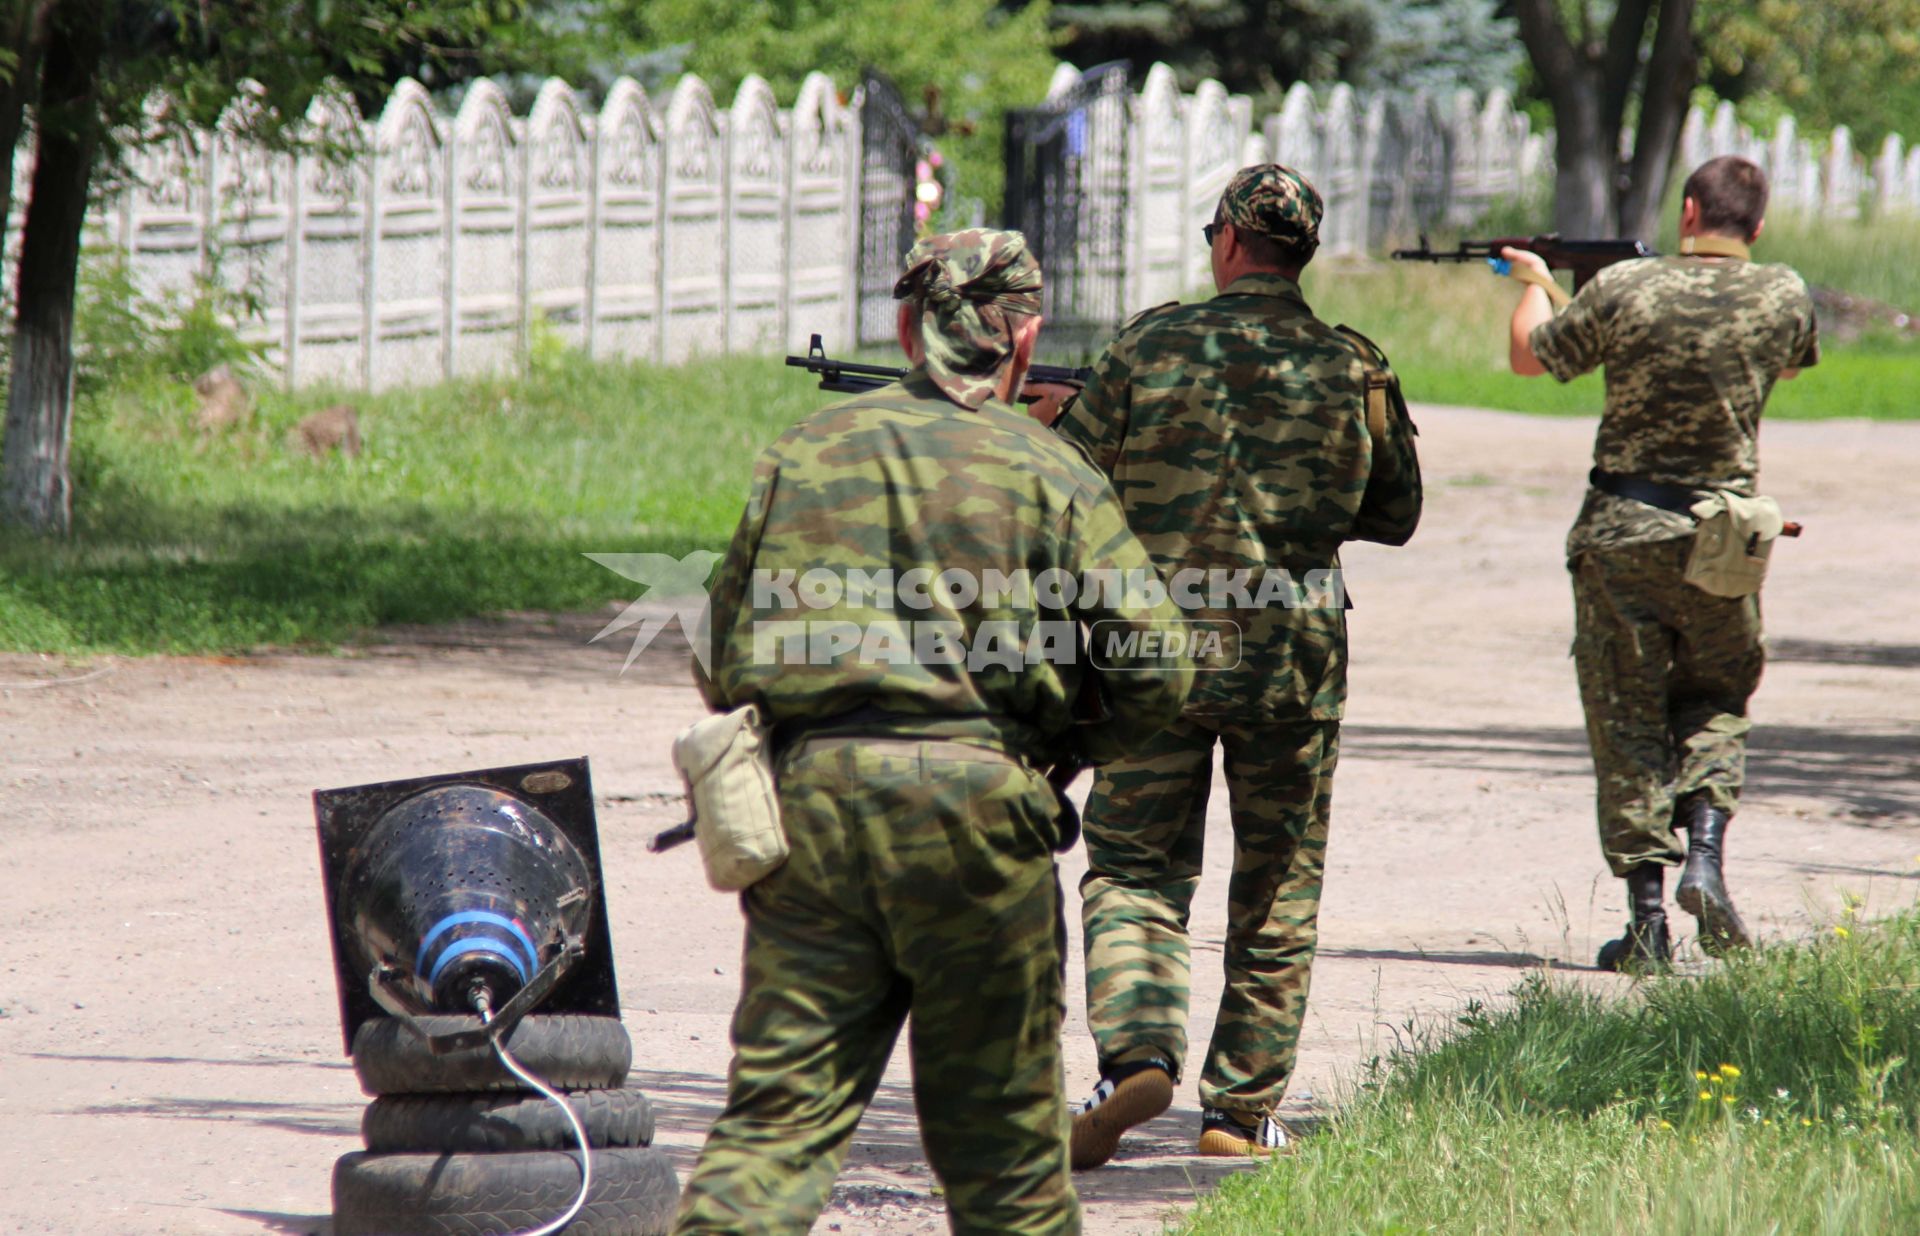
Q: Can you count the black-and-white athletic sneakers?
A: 2